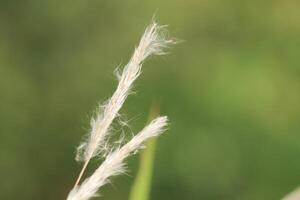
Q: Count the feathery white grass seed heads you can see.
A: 2